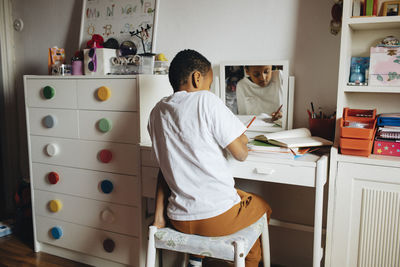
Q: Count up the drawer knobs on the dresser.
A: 12